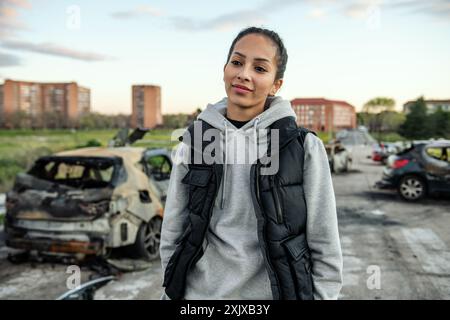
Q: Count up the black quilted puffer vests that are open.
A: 1